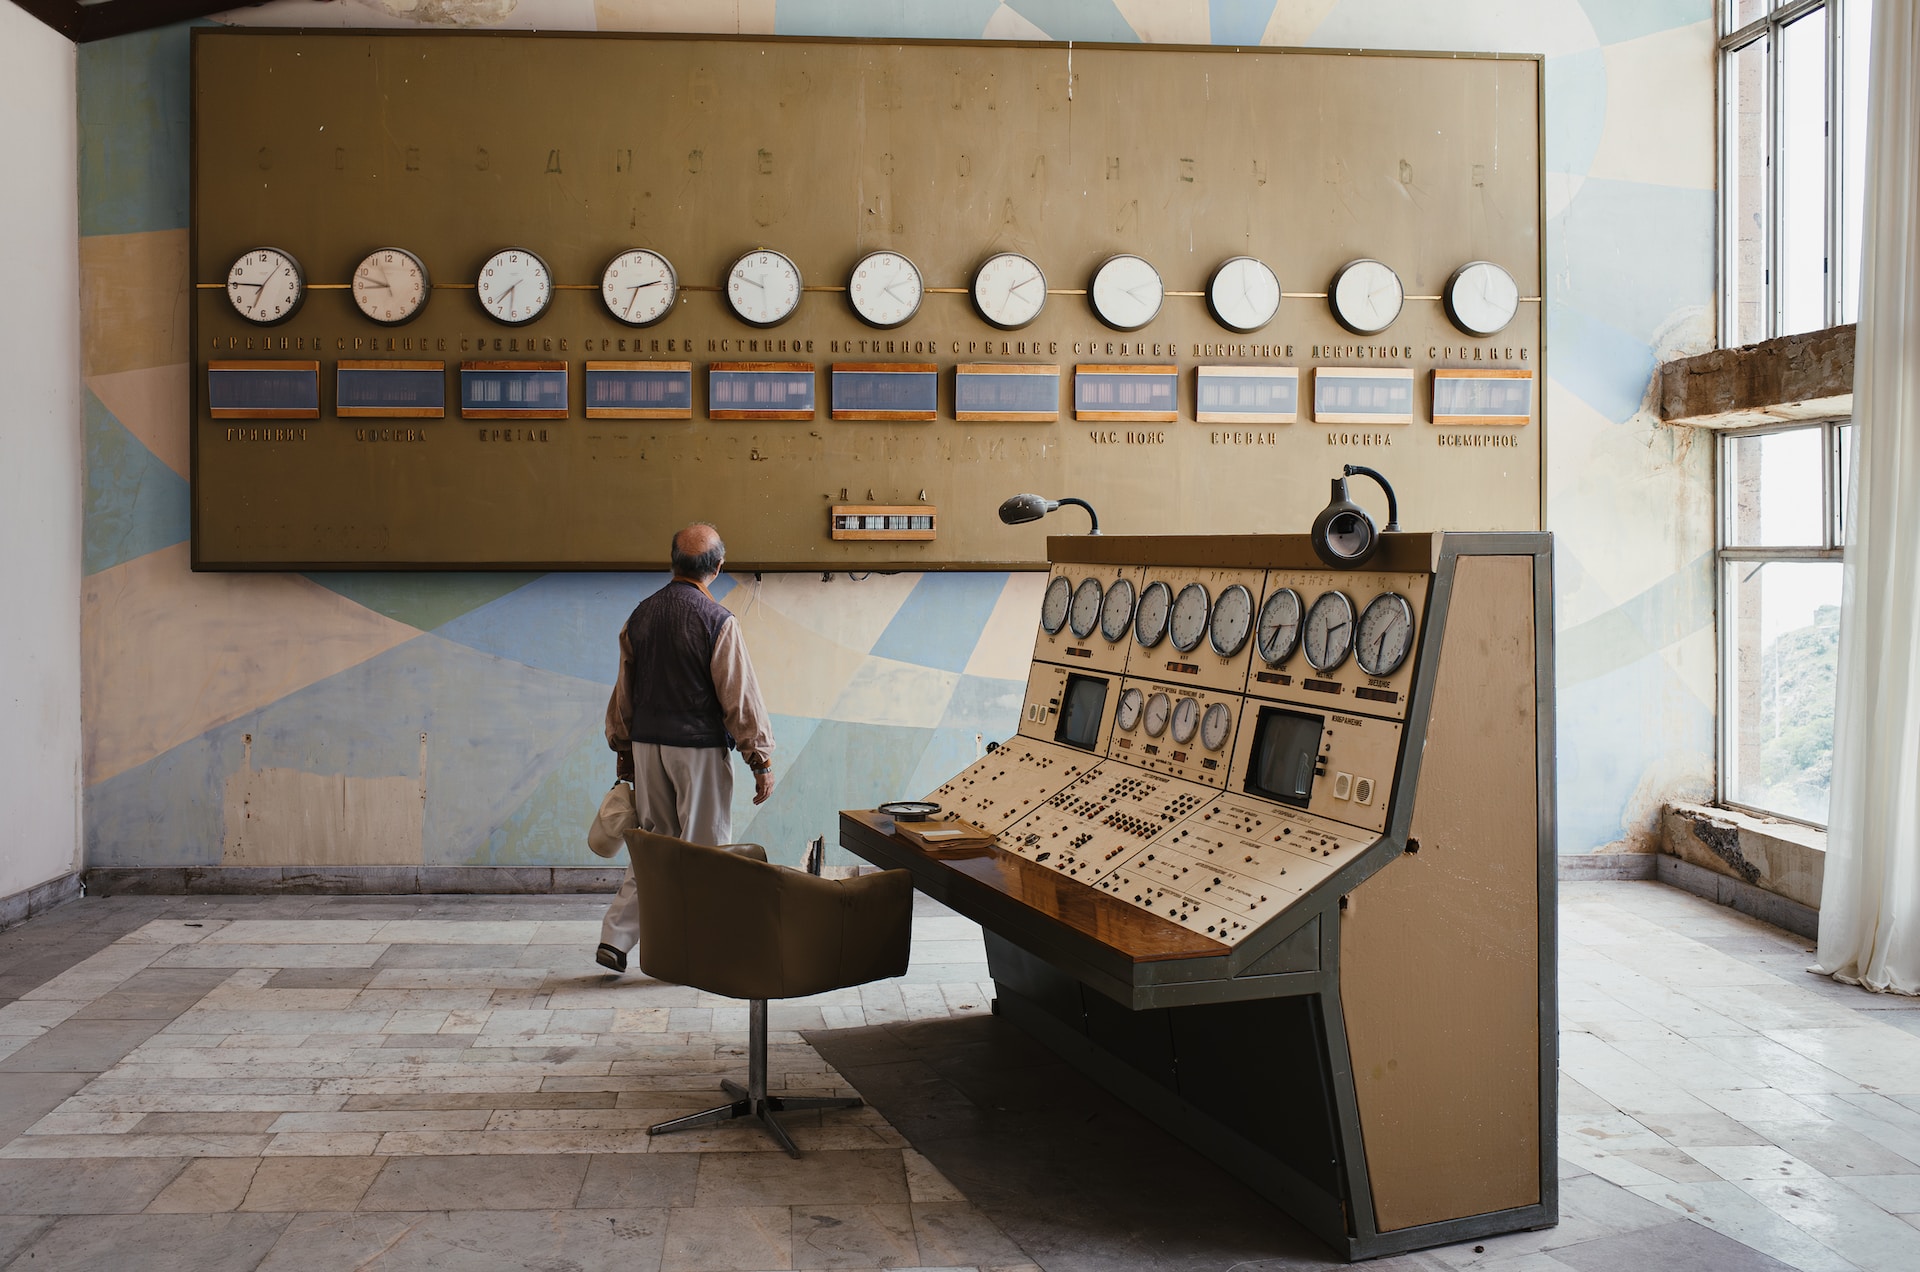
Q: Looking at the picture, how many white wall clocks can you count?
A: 11